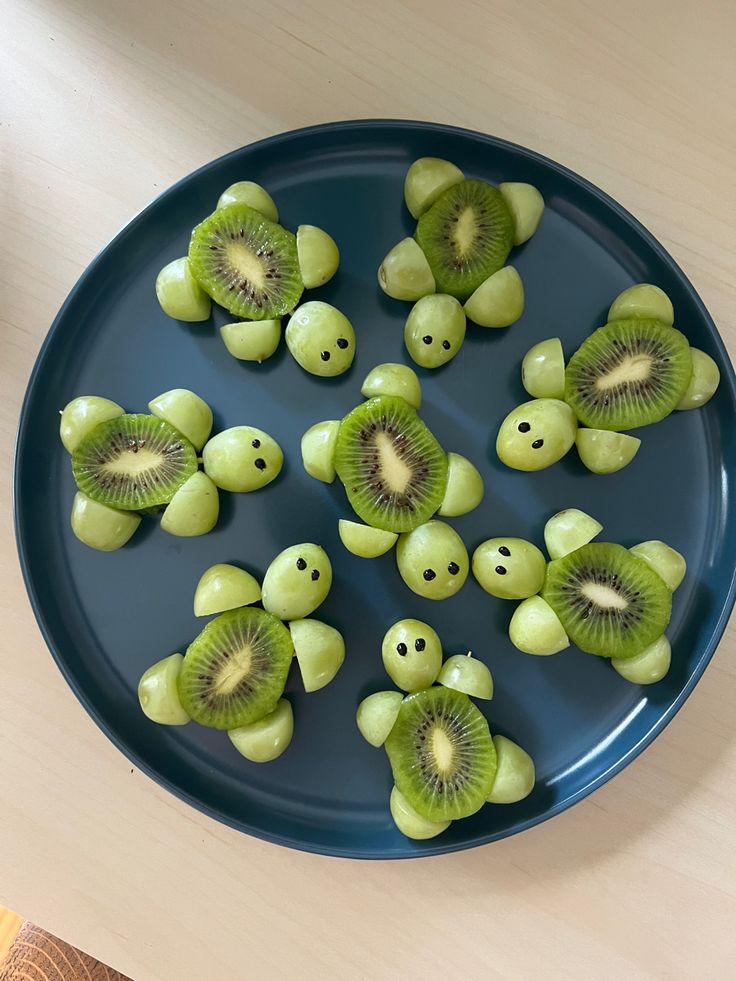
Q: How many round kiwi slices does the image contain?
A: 8